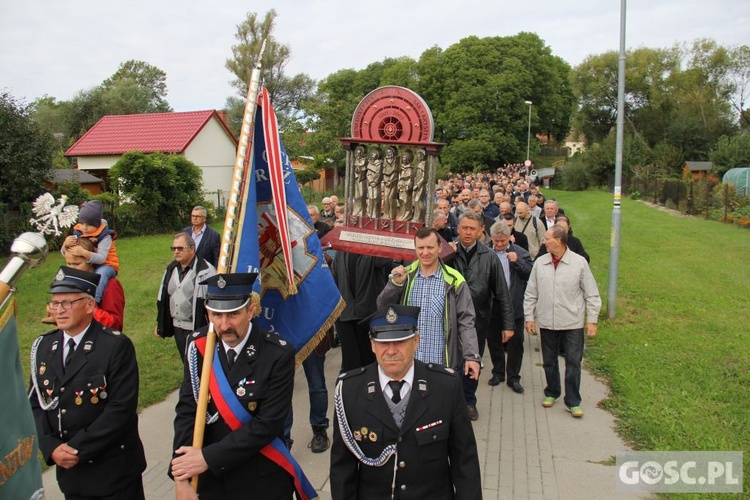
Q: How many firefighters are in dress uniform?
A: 3